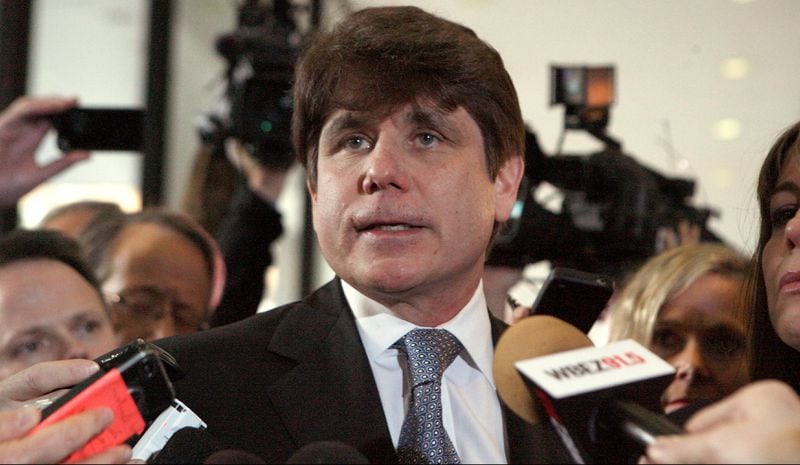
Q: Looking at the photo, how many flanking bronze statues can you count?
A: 0